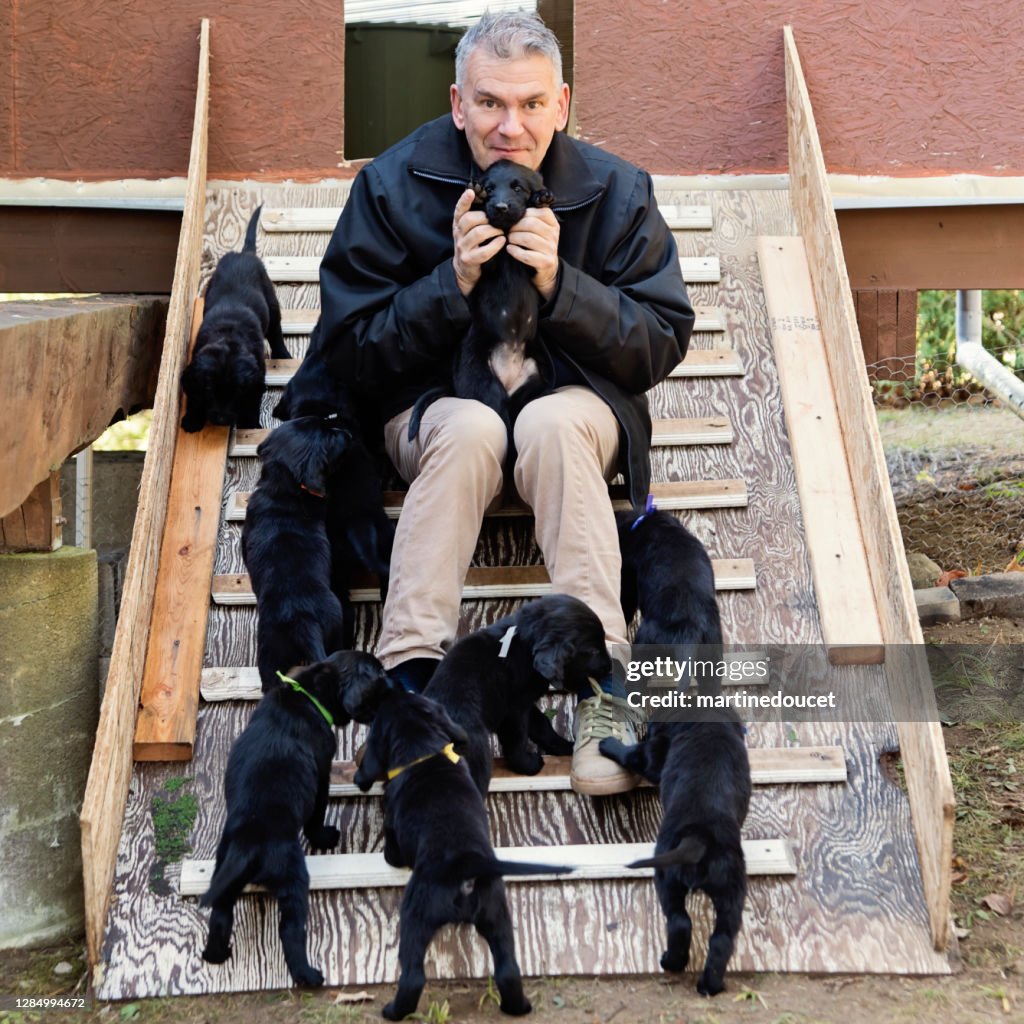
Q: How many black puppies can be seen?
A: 9